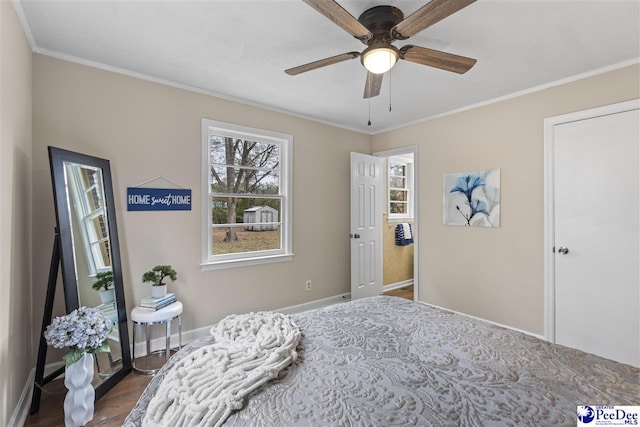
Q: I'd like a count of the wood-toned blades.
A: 5